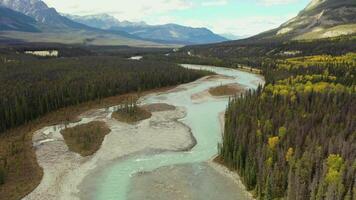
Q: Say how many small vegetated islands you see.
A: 3